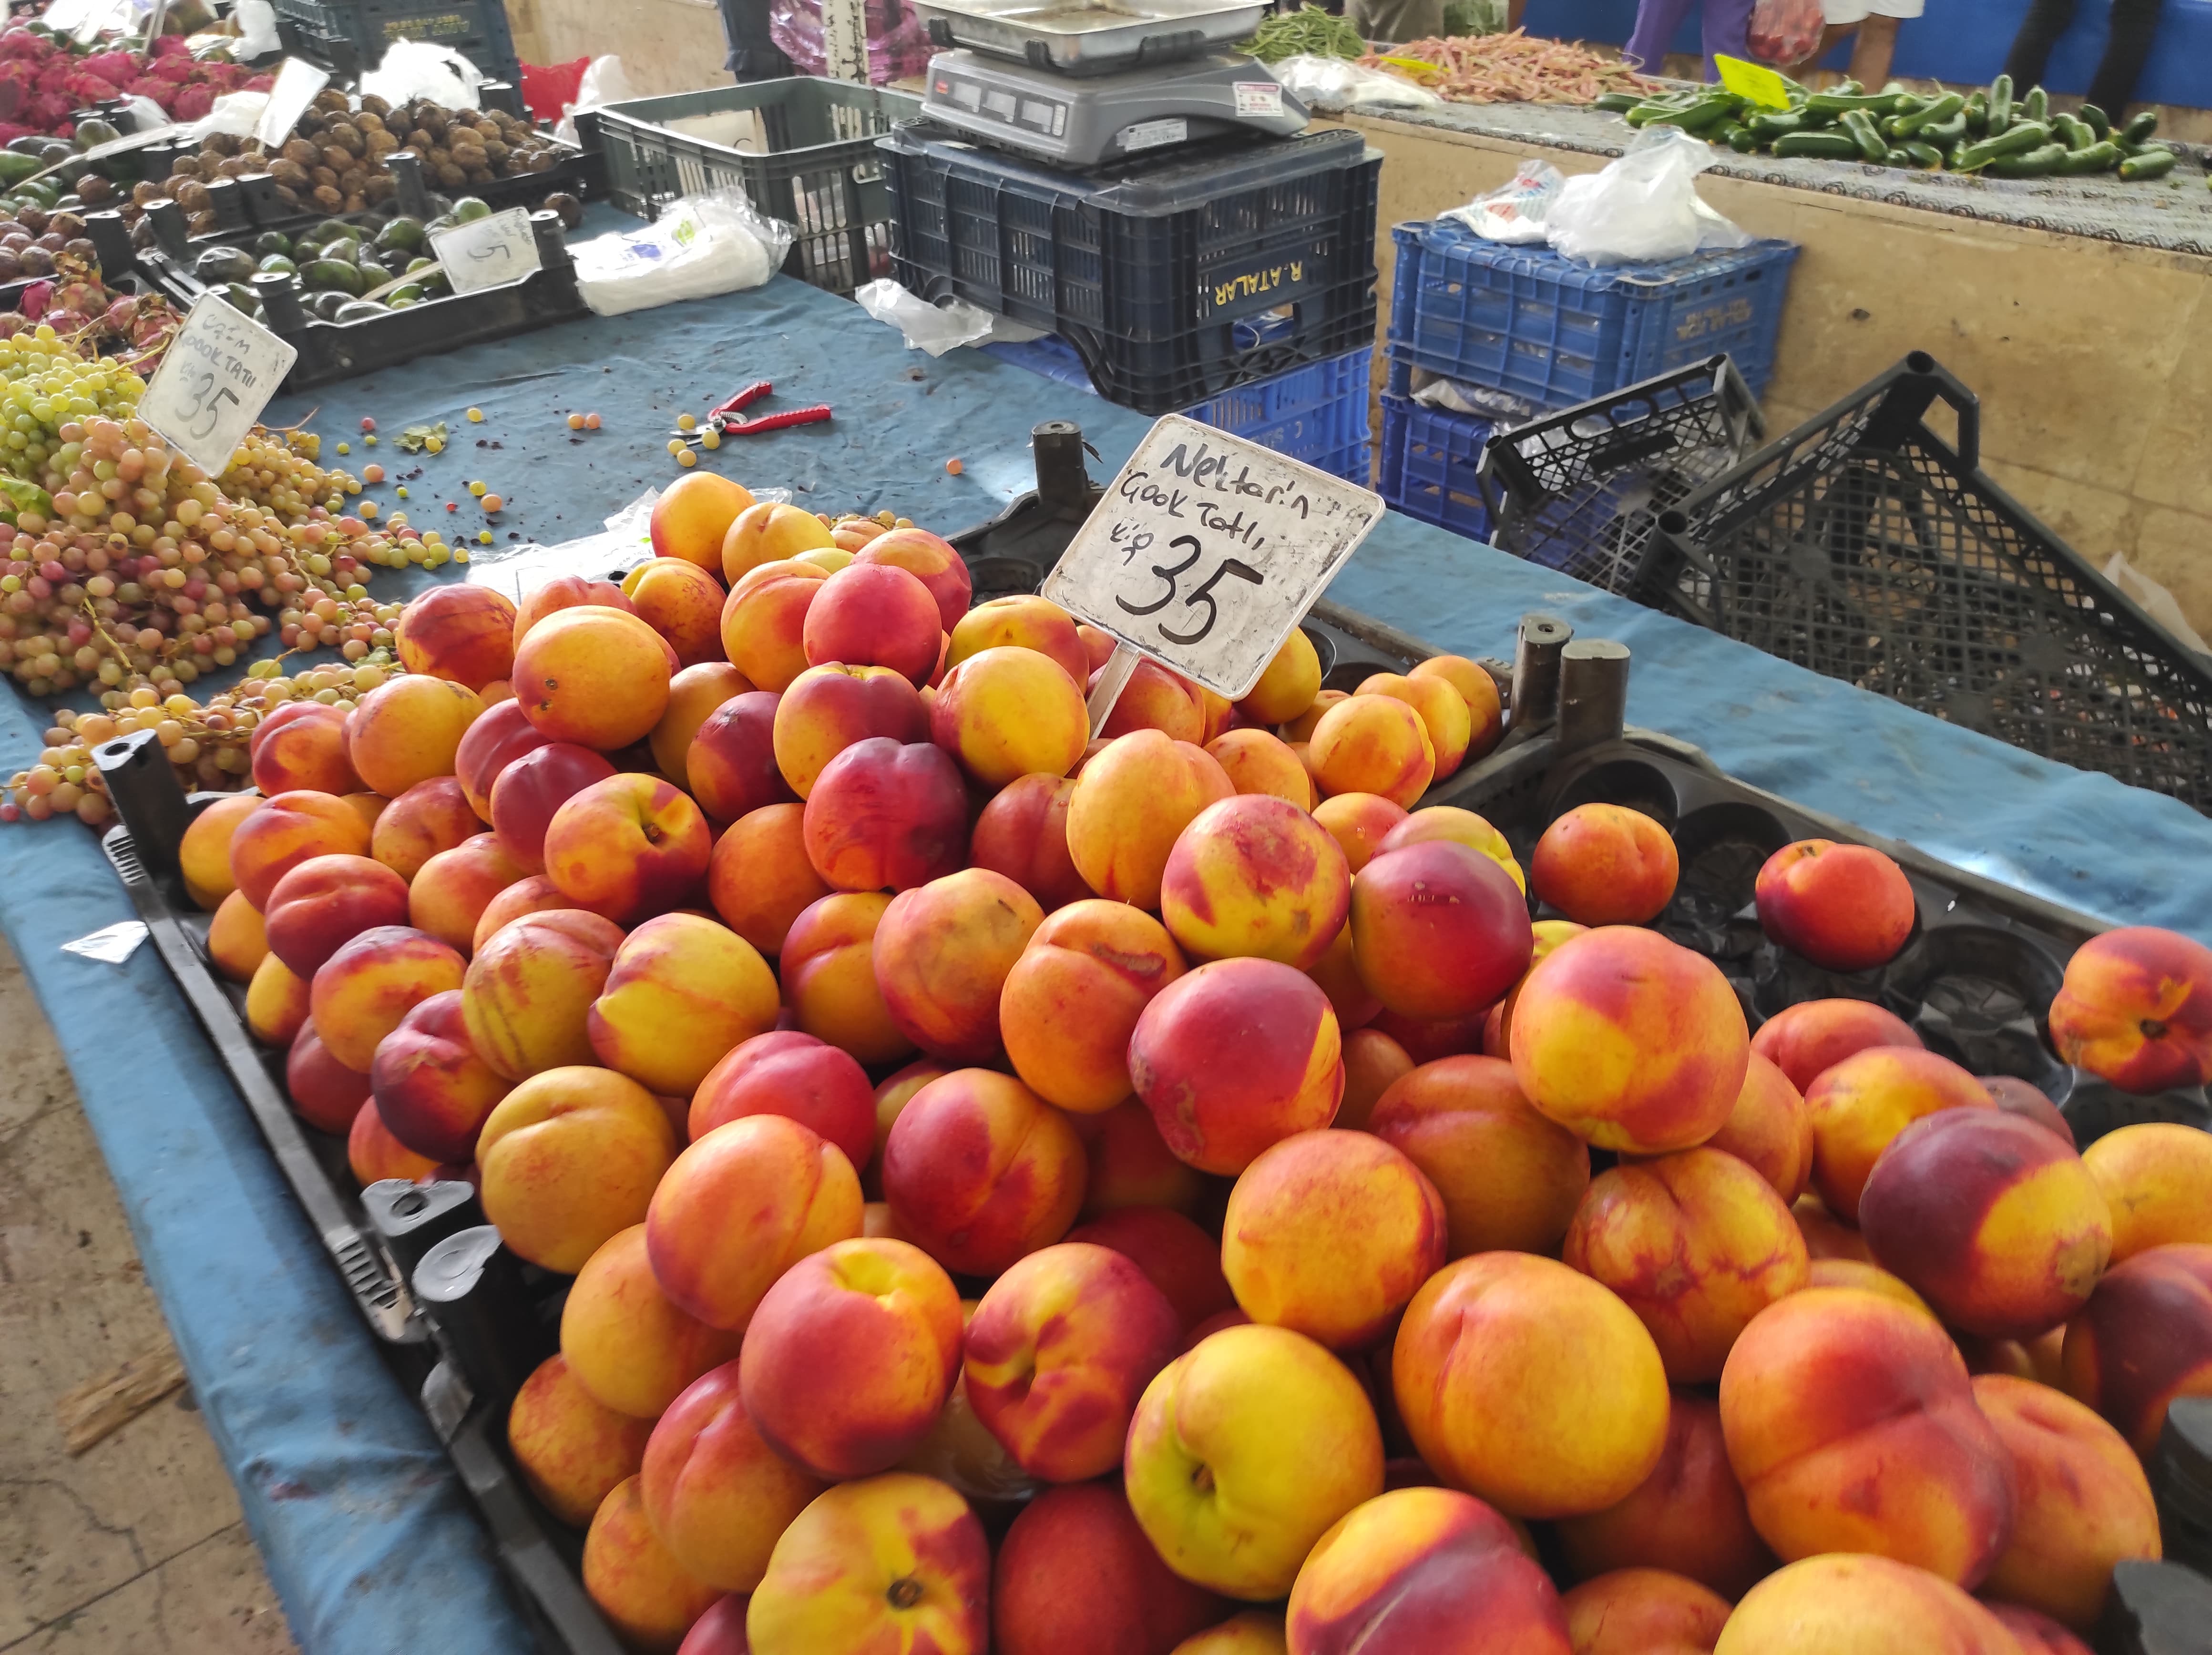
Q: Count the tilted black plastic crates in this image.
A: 2